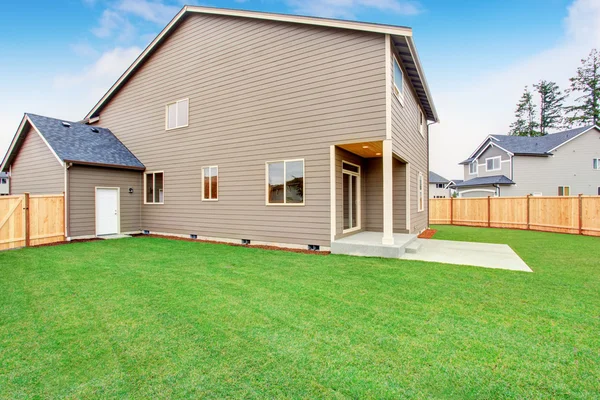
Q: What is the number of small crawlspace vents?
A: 4